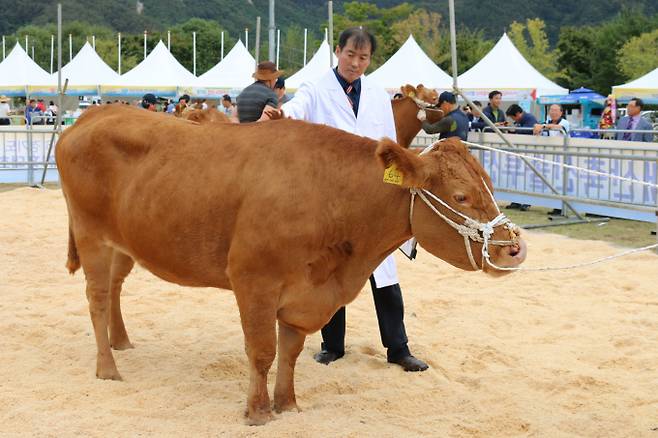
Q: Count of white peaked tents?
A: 8